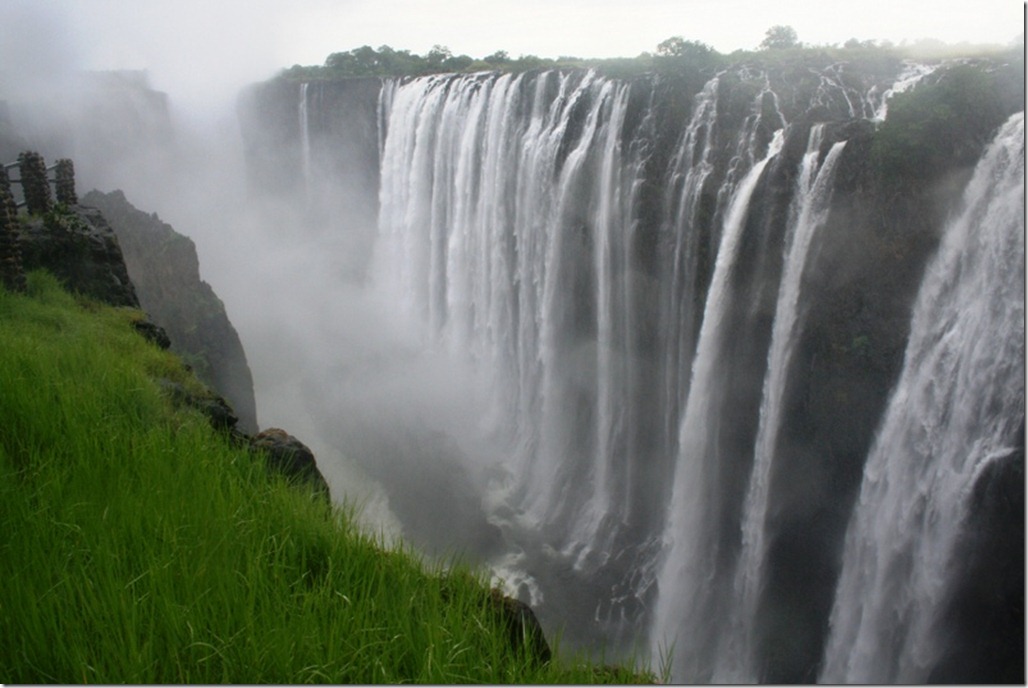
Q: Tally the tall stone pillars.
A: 3